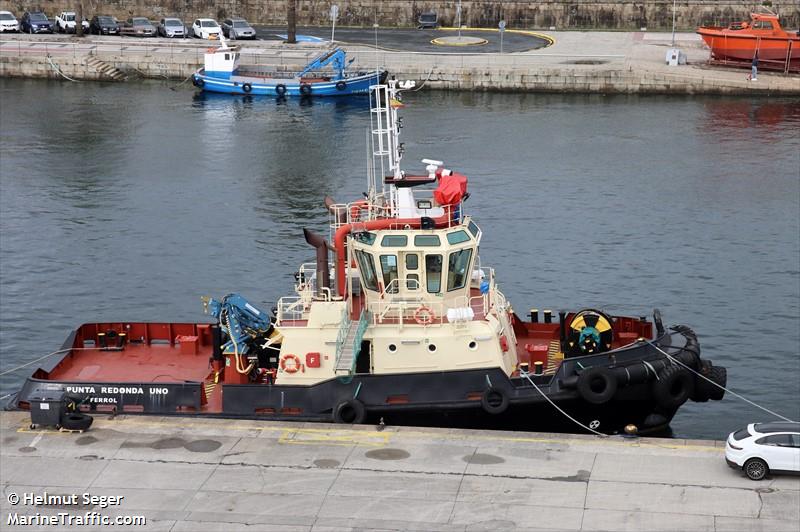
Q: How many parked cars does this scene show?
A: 9